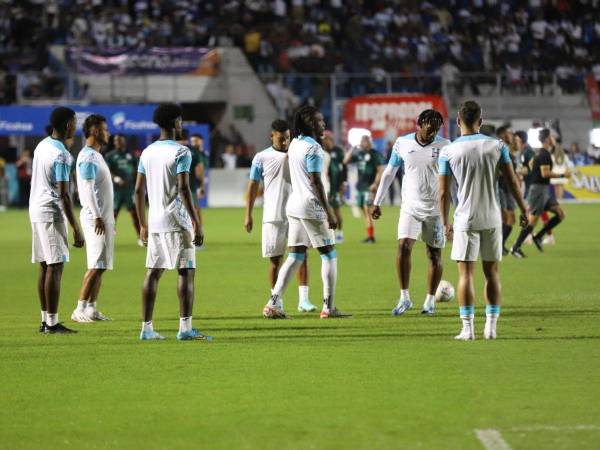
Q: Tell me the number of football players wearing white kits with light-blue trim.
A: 7